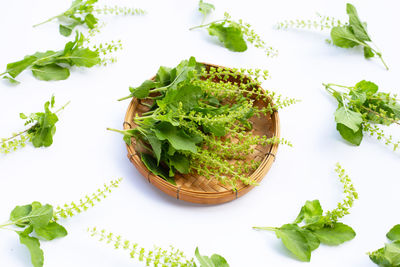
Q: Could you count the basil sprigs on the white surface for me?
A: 10